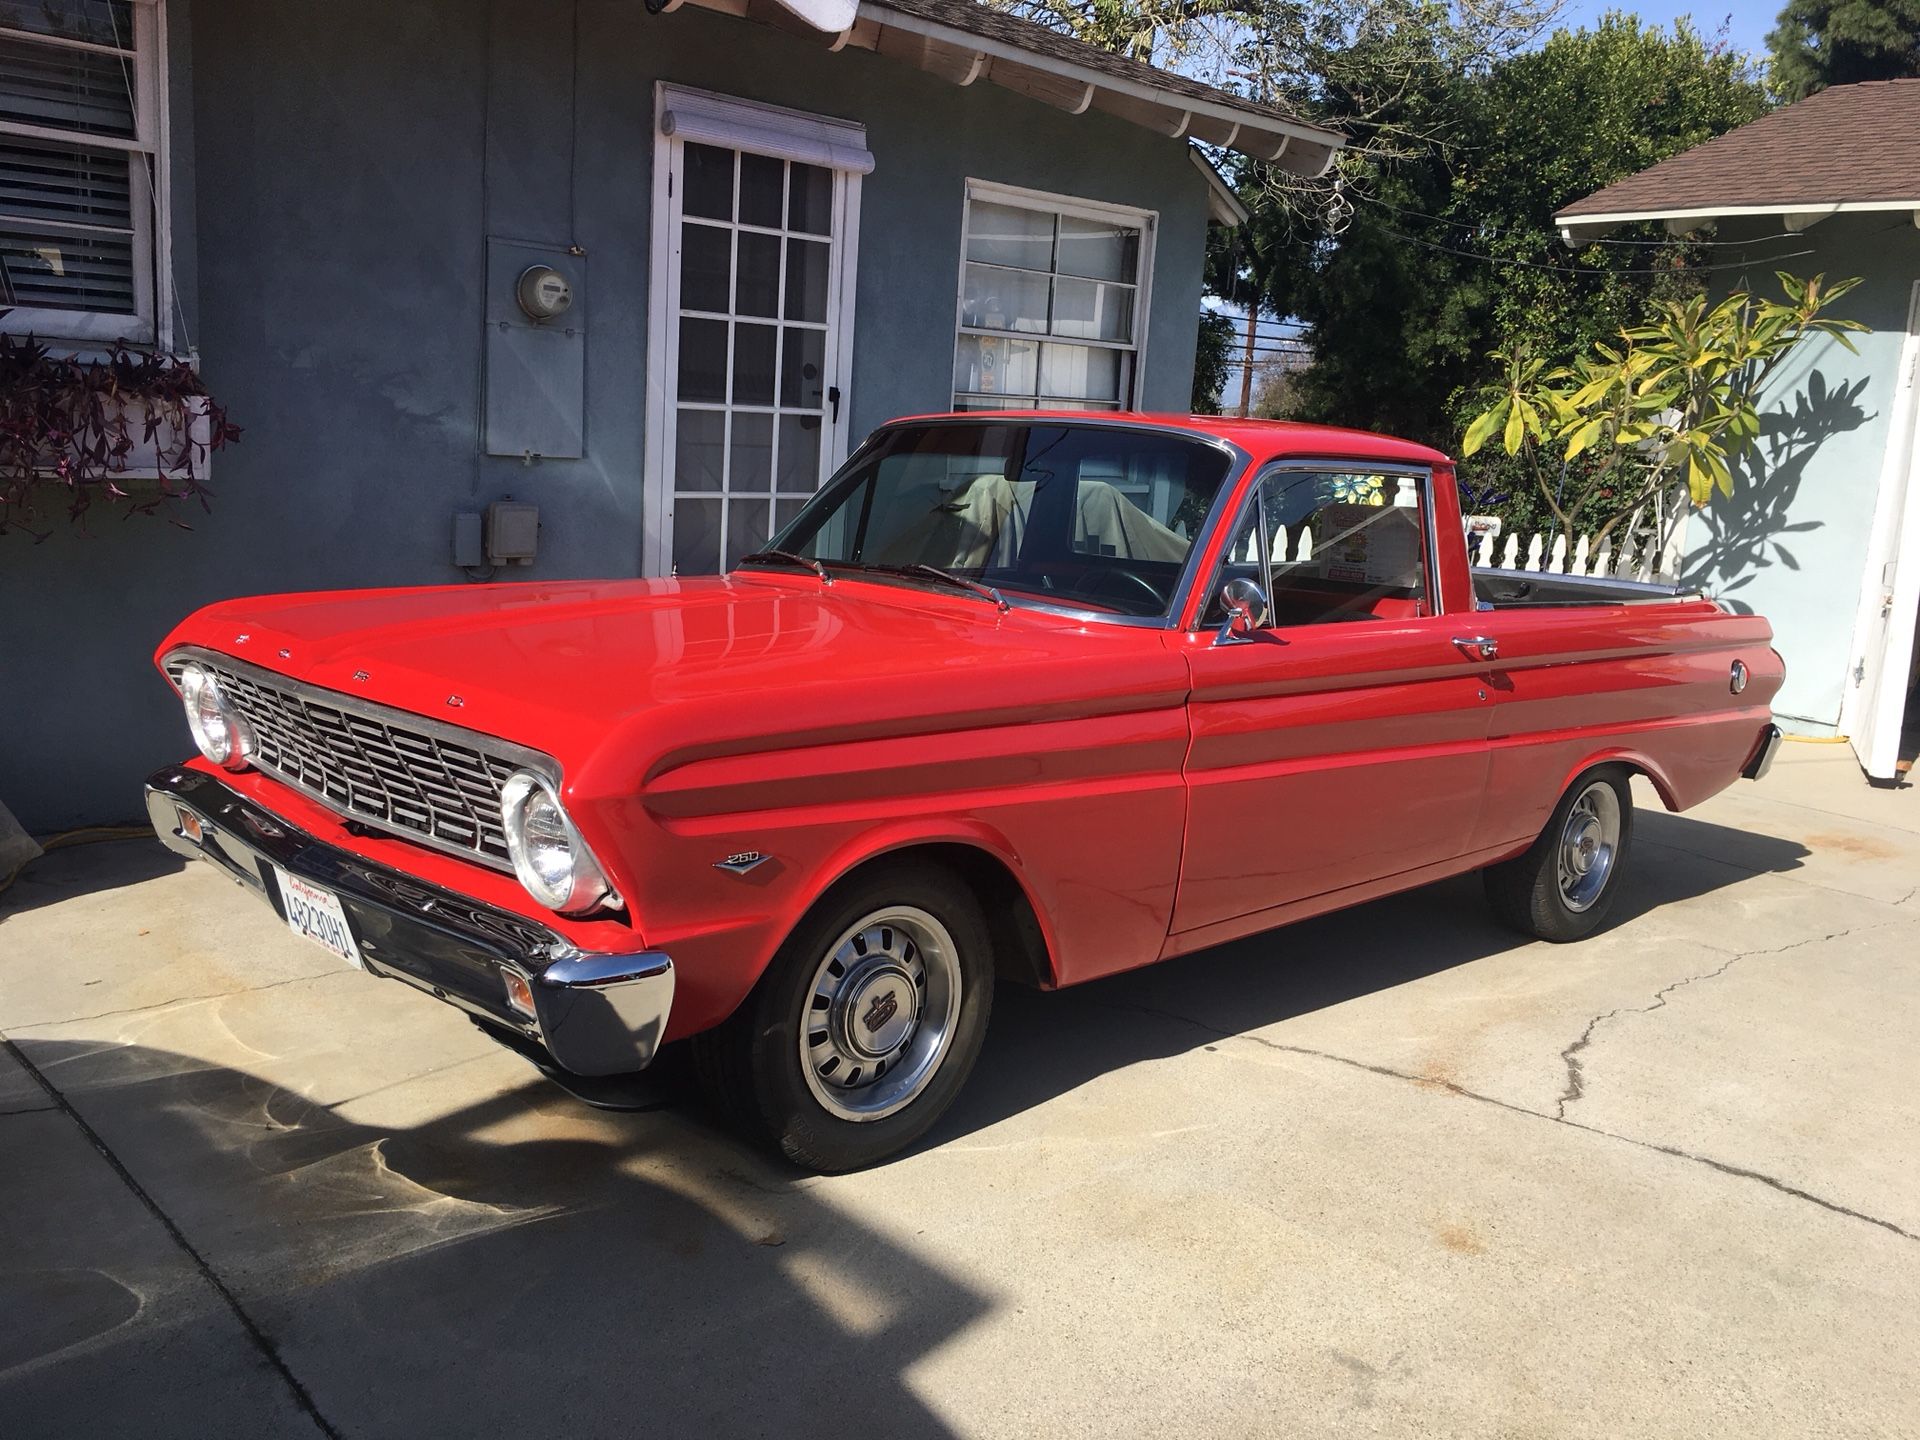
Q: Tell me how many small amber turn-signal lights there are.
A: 2